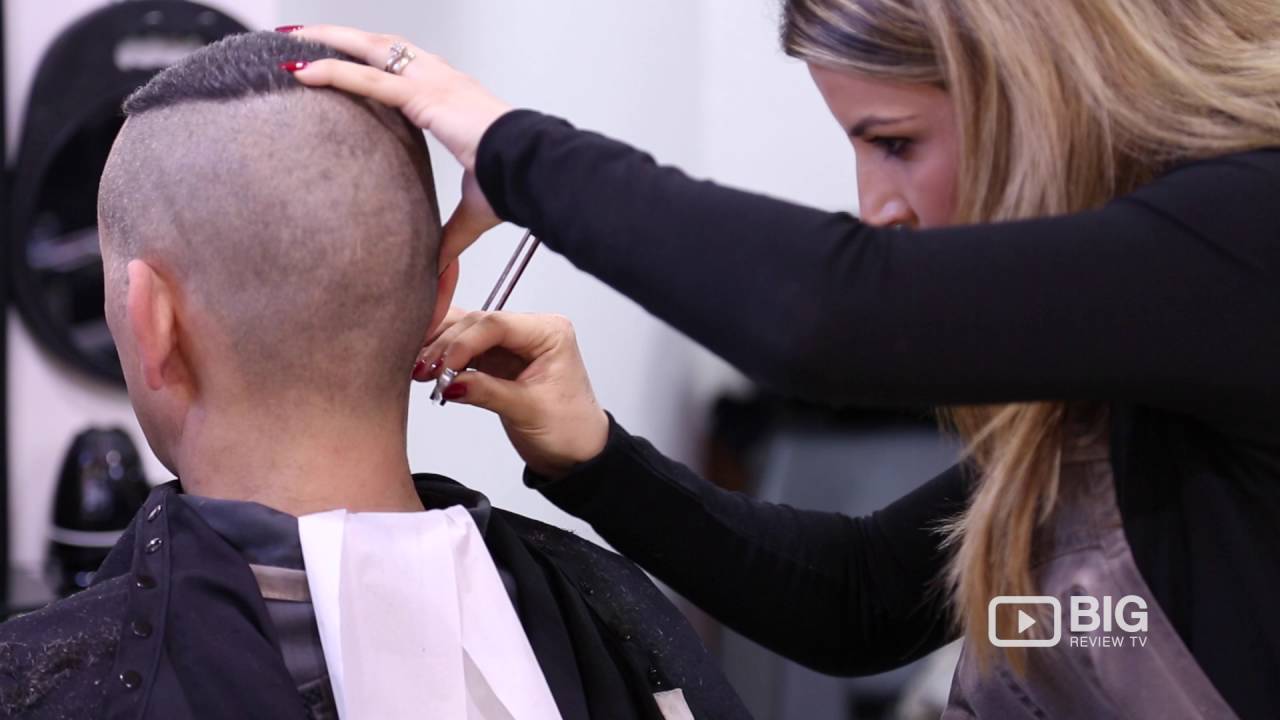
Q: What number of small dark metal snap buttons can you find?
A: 5